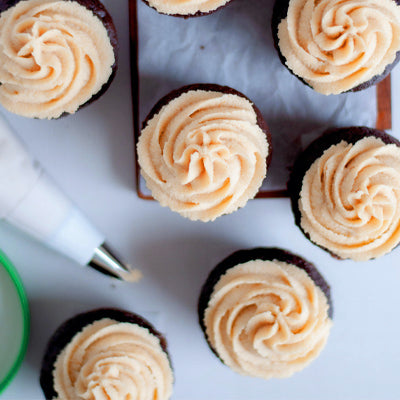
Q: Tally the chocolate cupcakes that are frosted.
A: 7